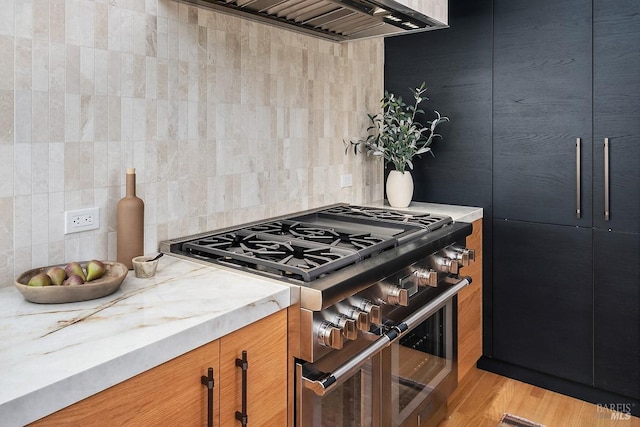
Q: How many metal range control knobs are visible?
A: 9